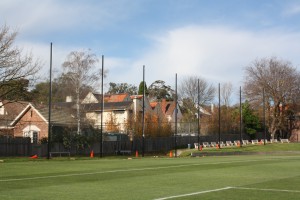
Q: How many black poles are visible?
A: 8